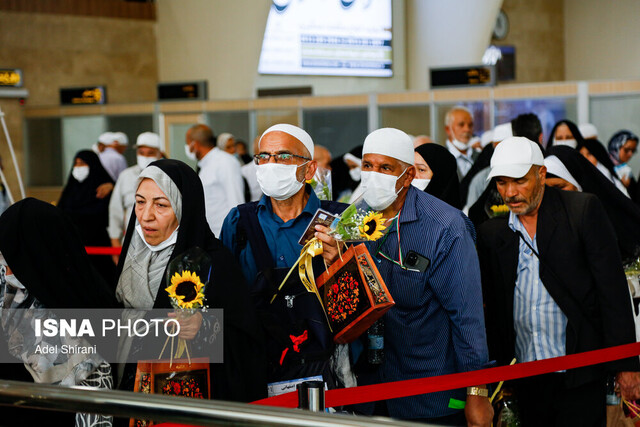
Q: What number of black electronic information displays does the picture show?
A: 4